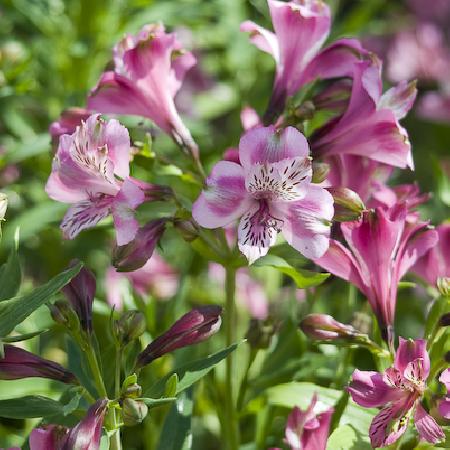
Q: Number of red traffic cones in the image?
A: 0